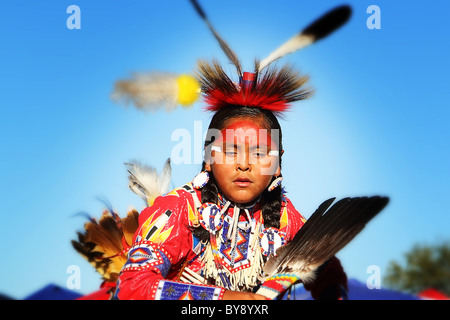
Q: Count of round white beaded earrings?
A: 2